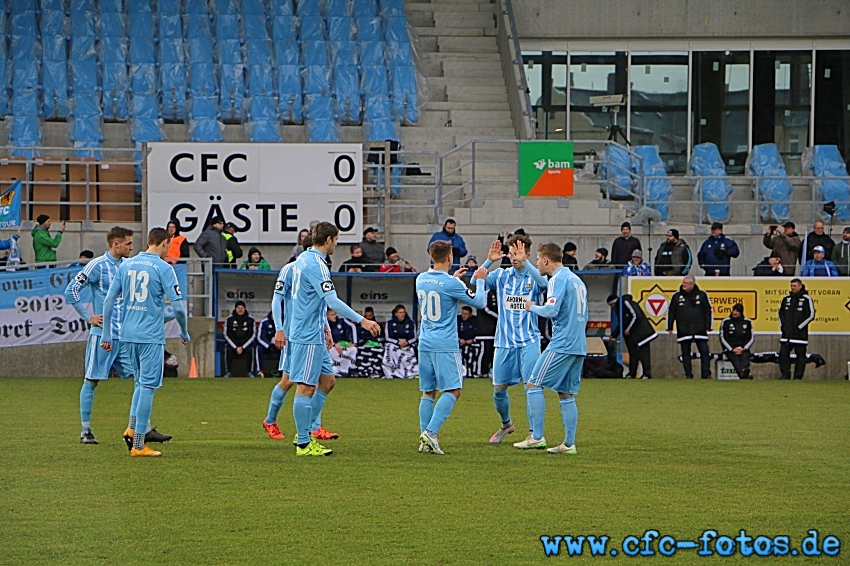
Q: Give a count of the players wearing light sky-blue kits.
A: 7